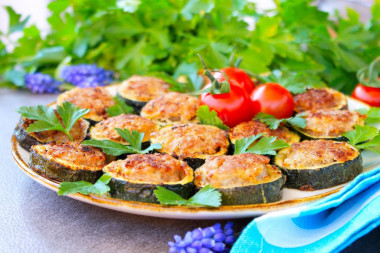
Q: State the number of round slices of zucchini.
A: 13